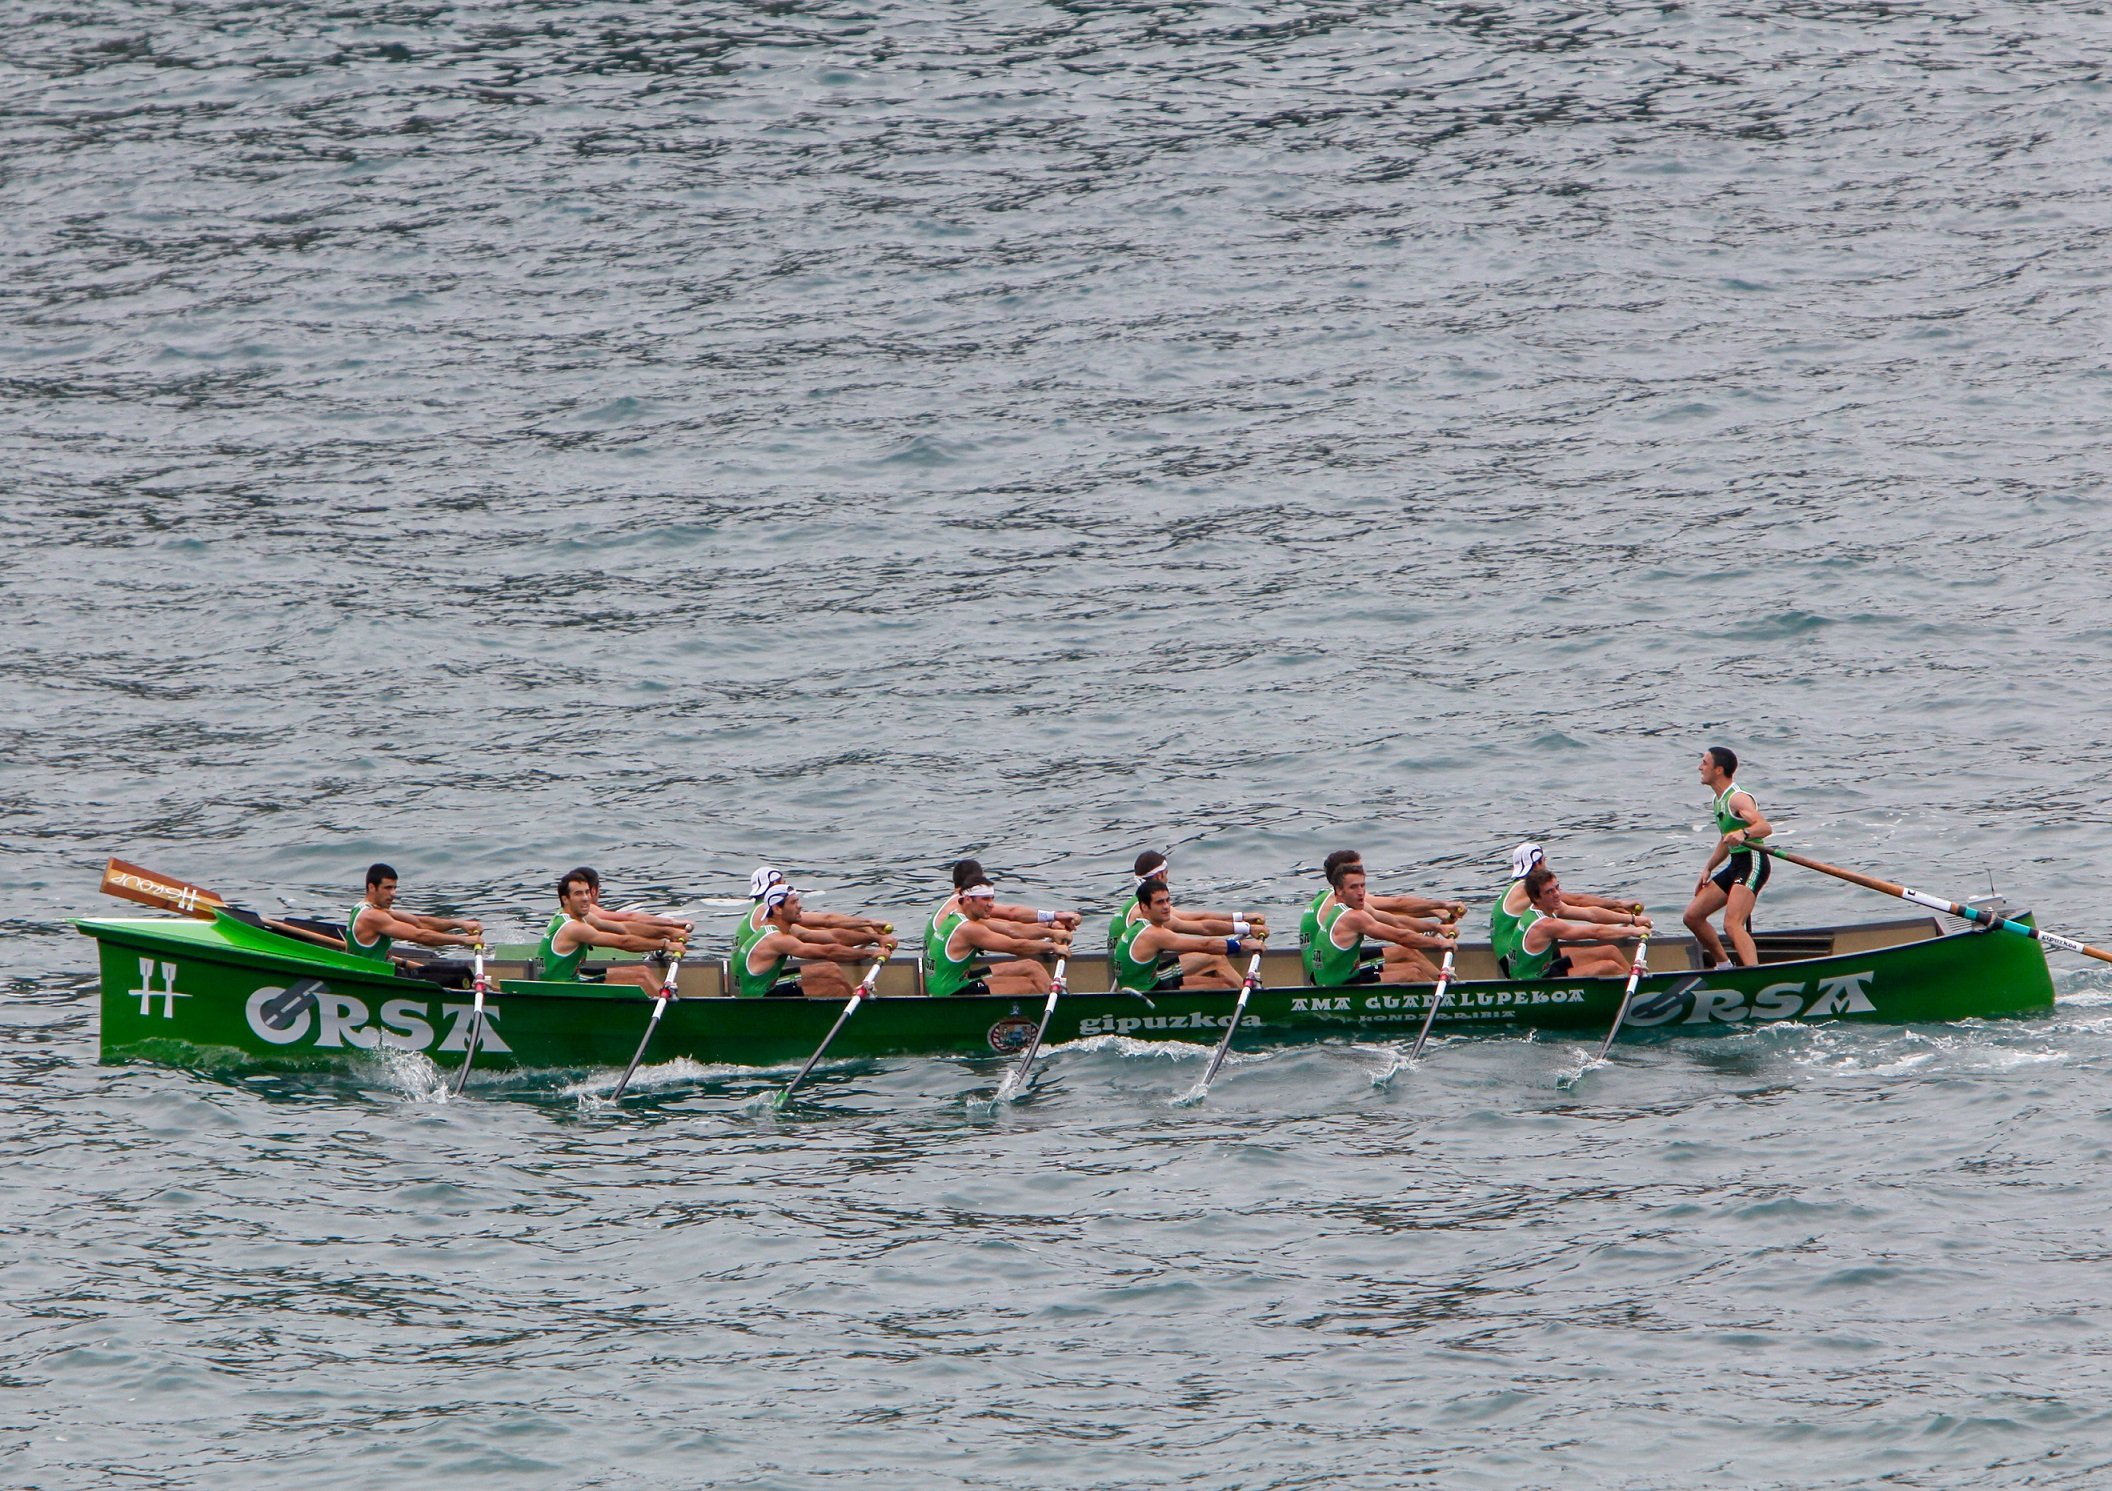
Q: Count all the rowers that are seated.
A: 13